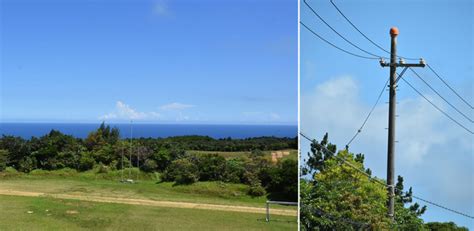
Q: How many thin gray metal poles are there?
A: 3